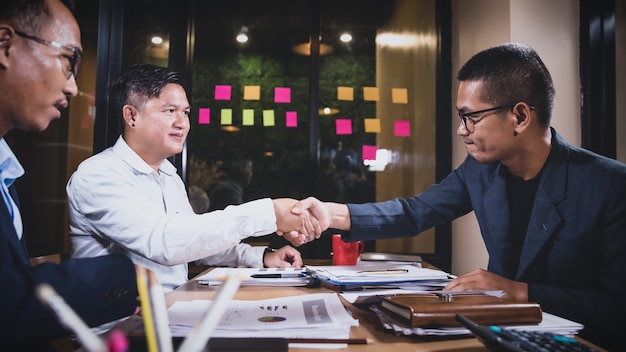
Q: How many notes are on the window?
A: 15